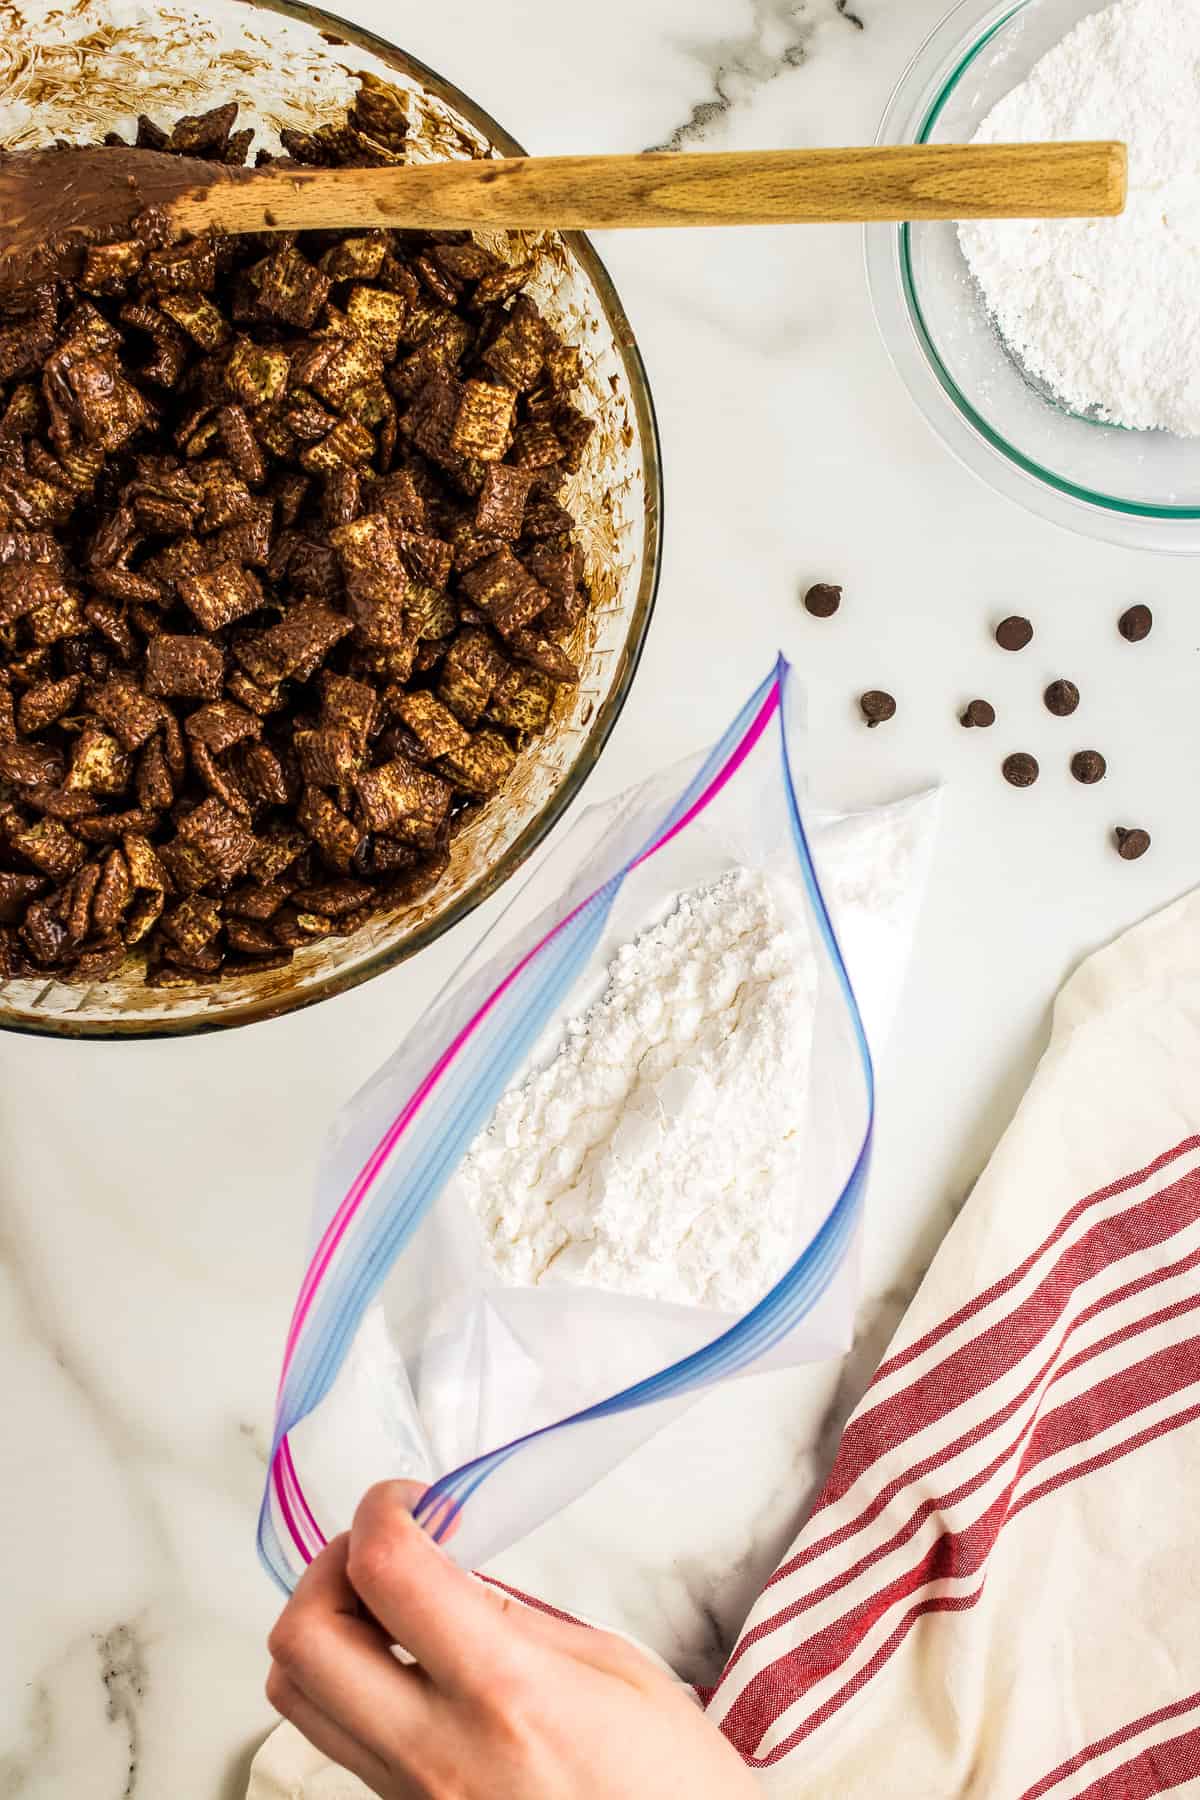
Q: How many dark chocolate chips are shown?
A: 9